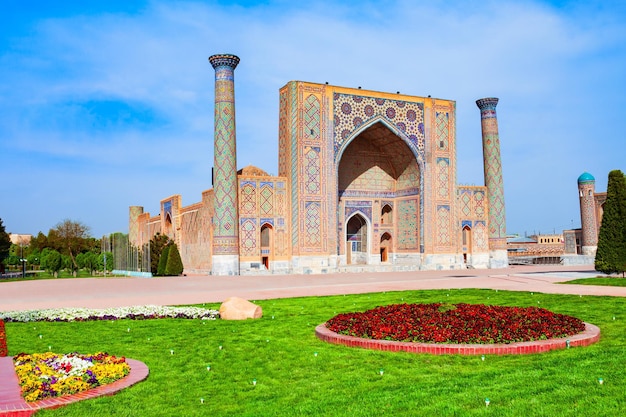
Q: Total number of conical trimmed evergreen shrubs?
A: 3